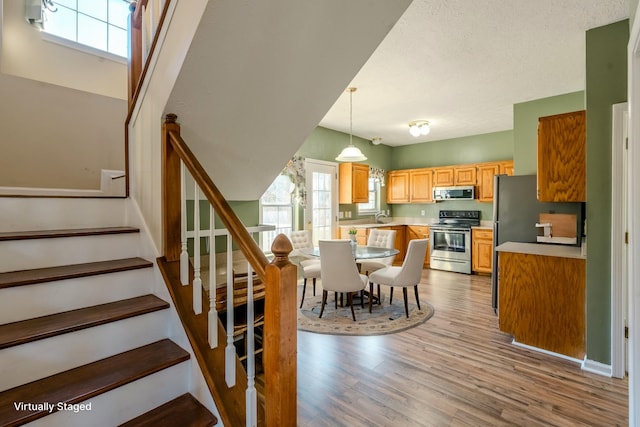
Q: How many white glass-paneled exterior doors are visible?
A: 1